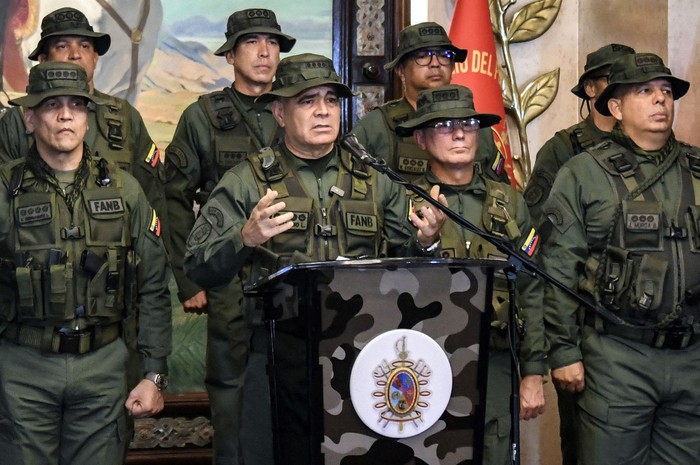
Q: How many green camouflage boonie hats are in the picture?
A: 8